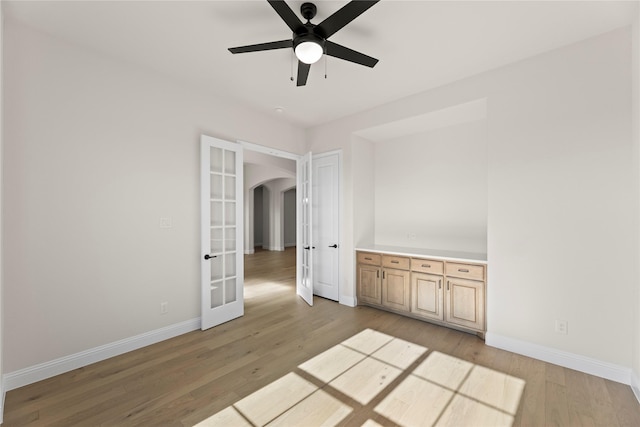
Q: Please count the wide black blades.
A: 5